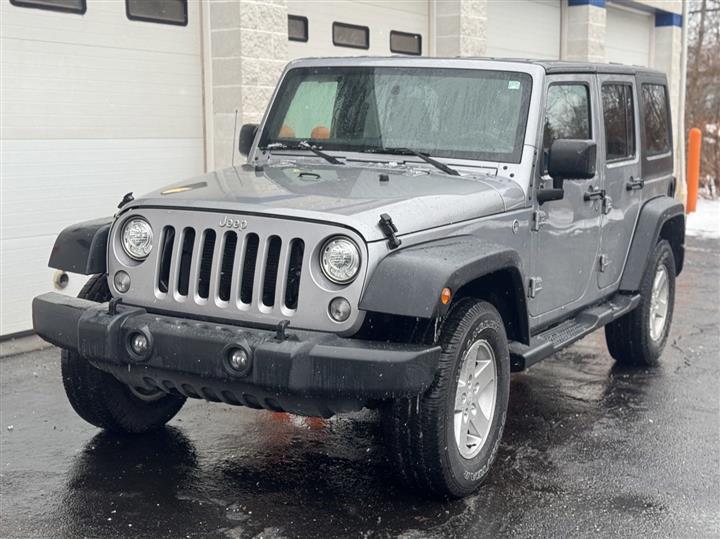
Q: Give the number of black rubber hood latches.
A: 2